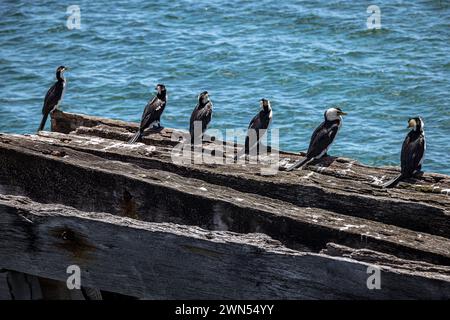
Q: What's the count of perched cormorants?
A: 6